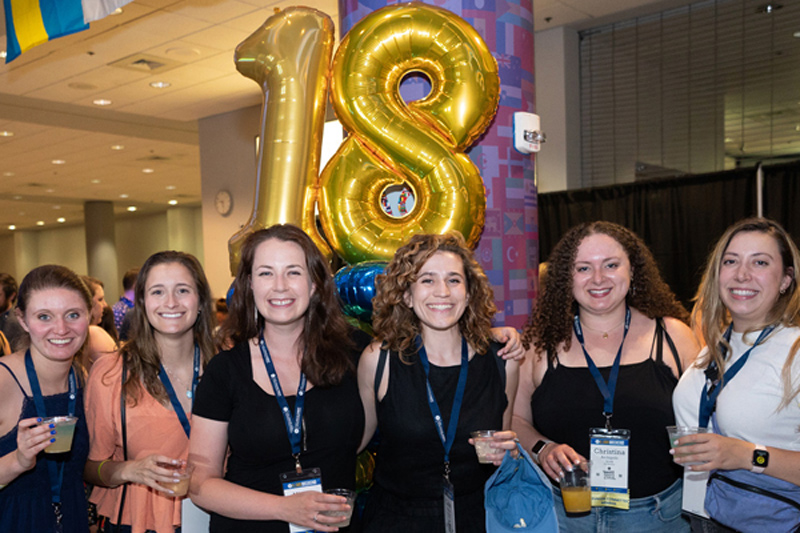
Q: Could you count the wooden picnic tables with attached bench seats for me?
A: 0